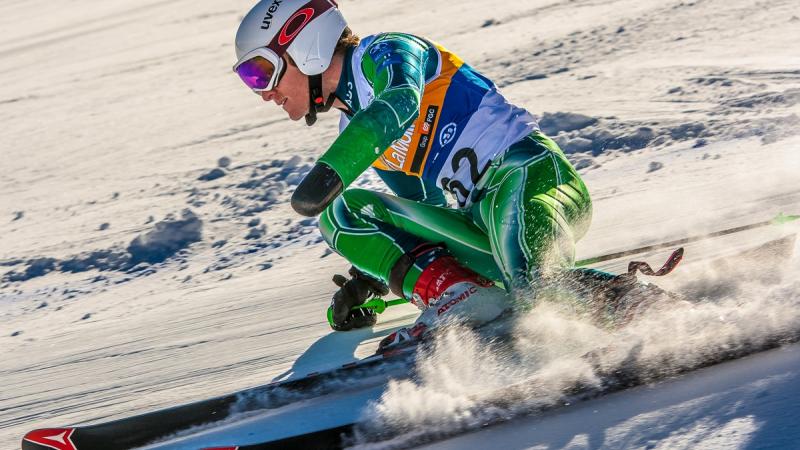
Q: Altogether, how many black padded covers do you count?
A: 1